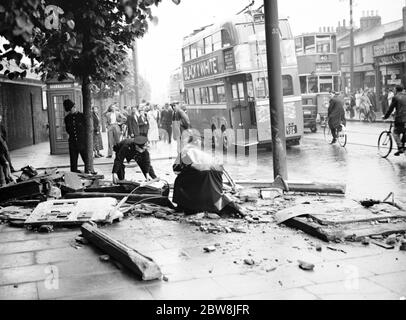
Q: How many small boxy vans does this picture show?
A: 1